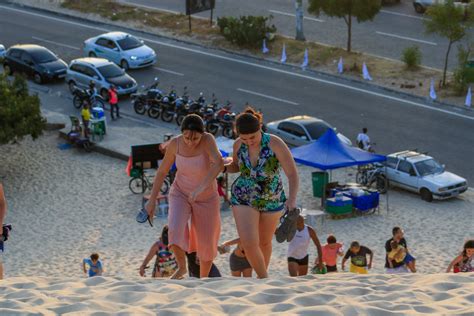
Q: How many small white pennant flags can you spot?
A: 7